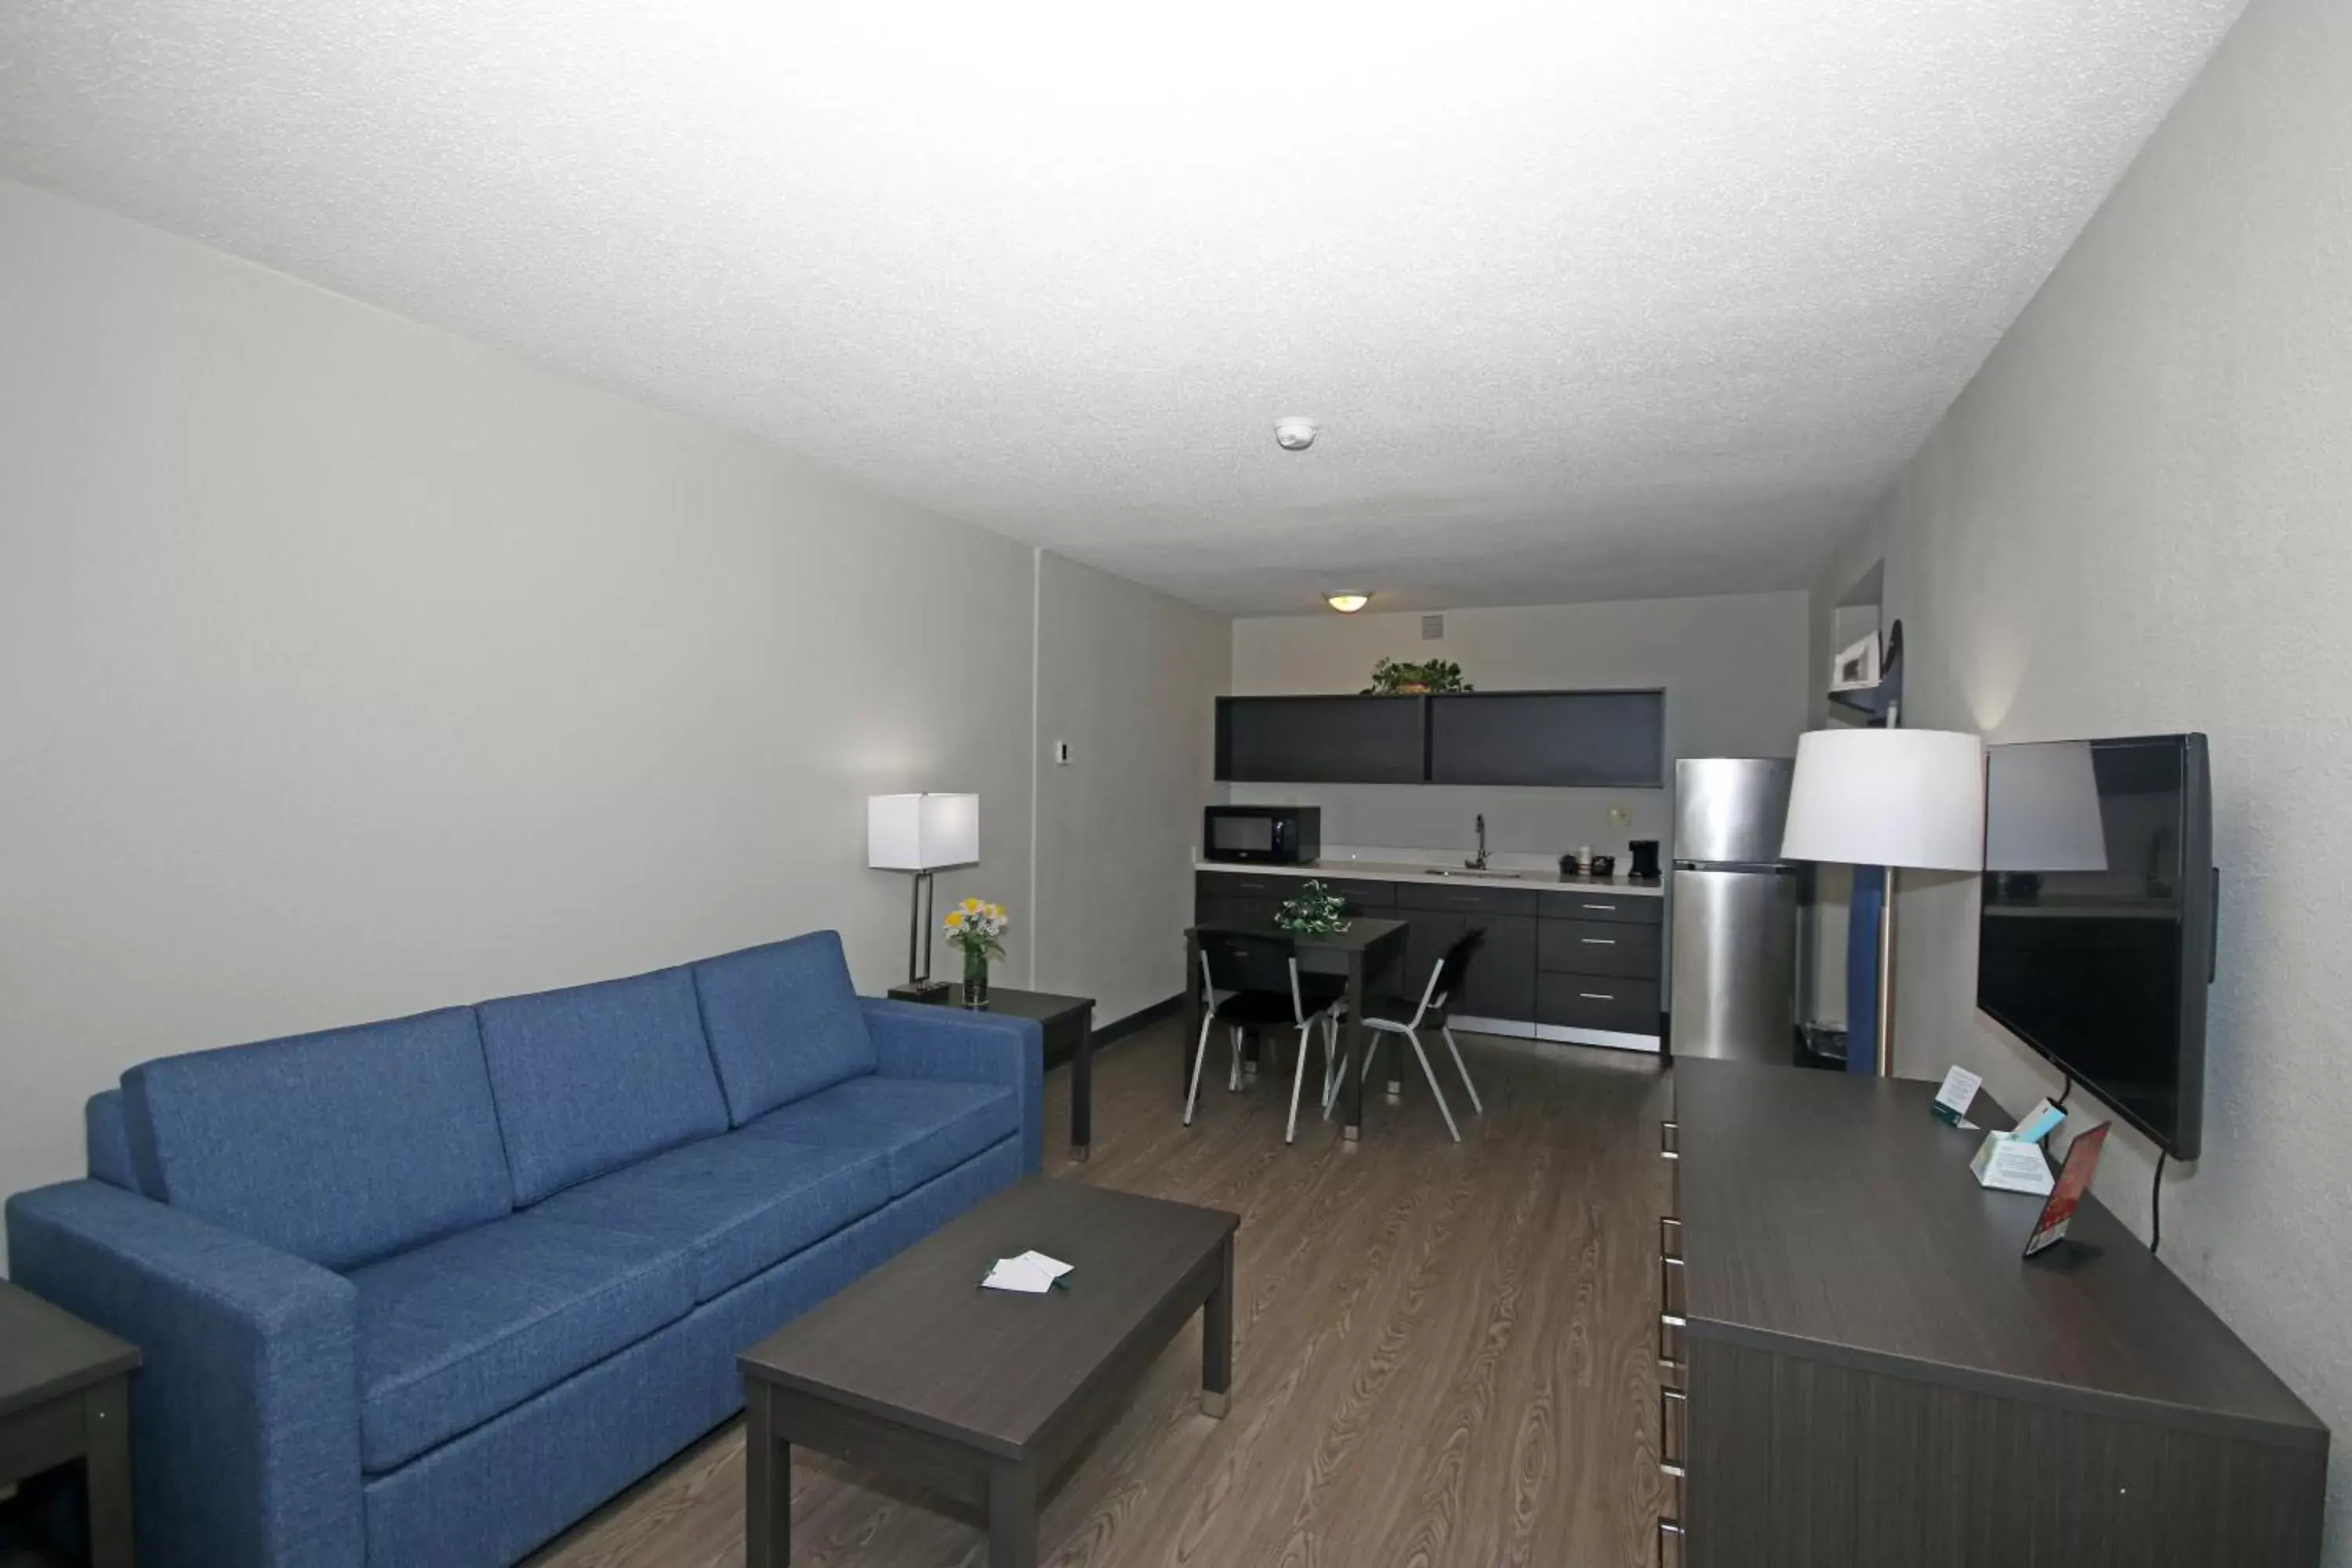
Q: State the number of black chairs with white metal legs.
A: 3